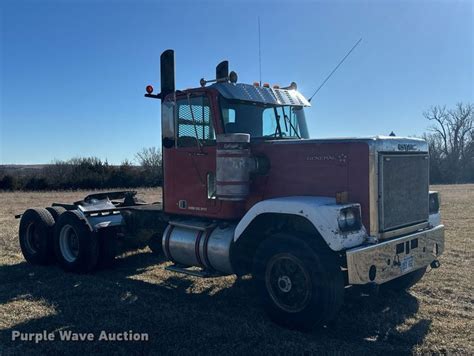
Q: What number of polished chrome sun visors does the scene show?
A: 1